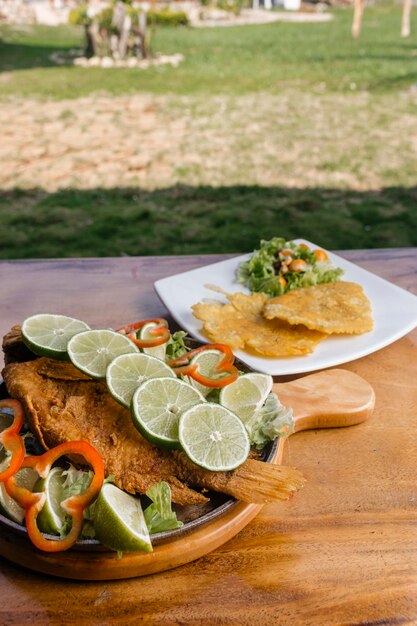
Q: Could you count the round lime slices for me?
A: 5